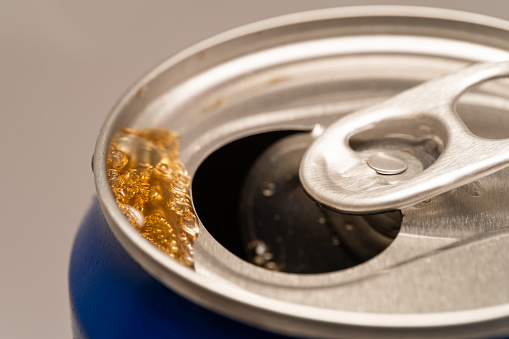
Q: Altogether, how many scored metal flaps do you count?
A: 1